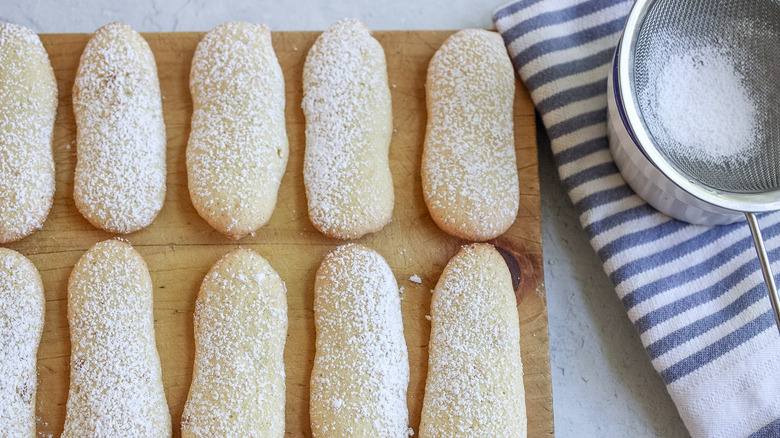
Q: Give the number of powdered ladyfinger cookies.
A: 10